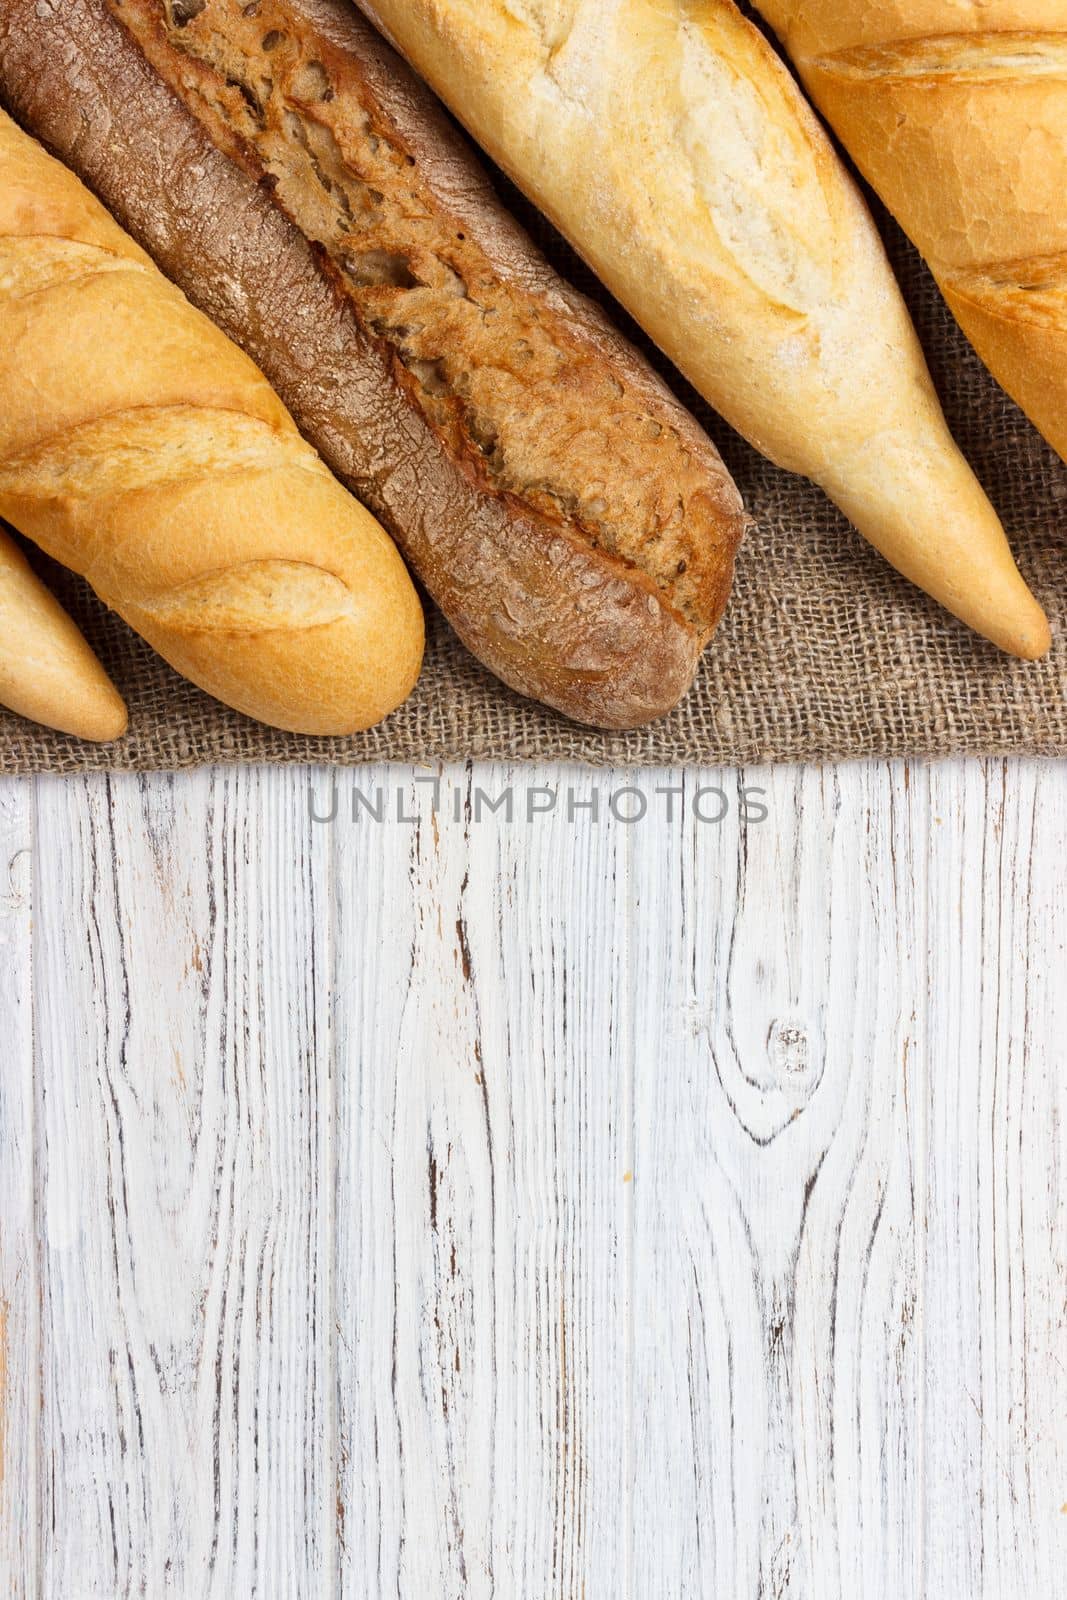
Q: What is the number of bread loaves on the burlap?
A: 5